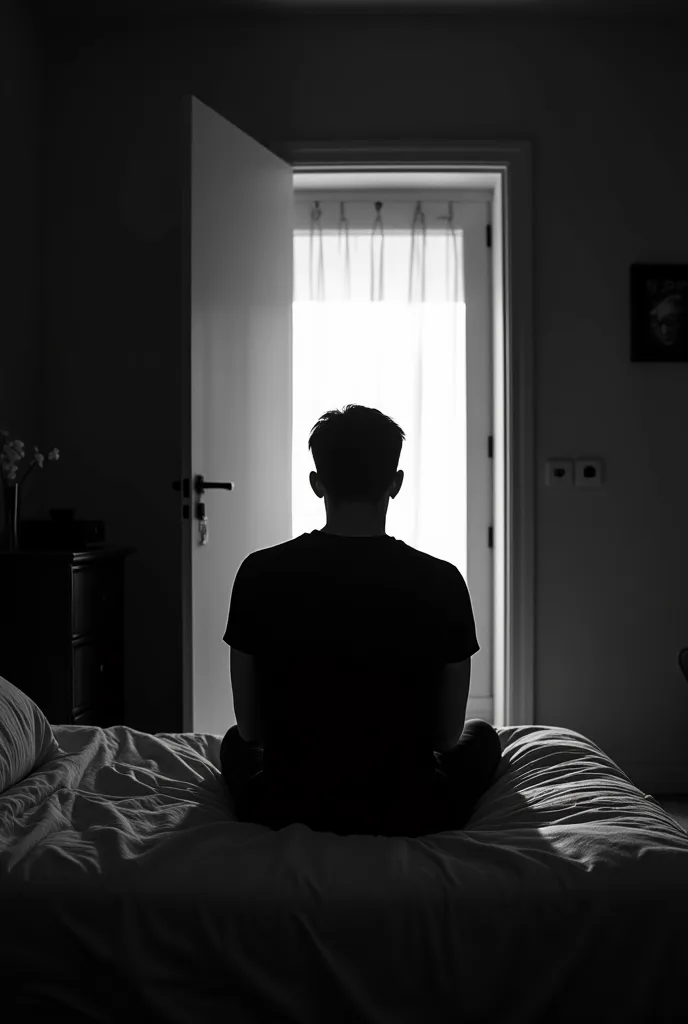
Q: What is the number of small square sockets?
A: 2